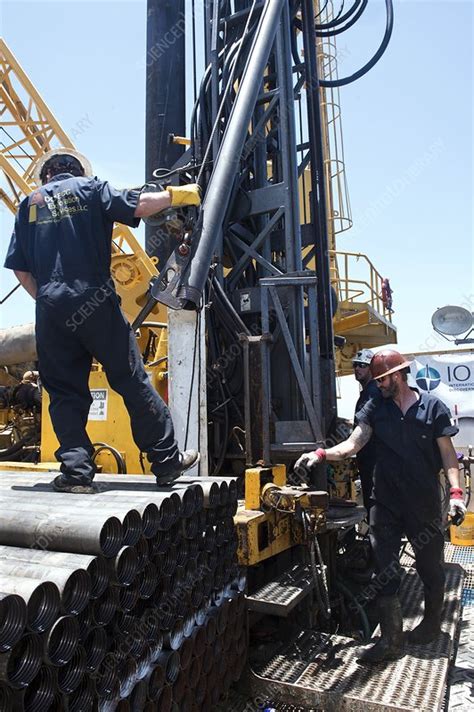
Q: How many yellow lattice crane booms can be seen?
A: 1